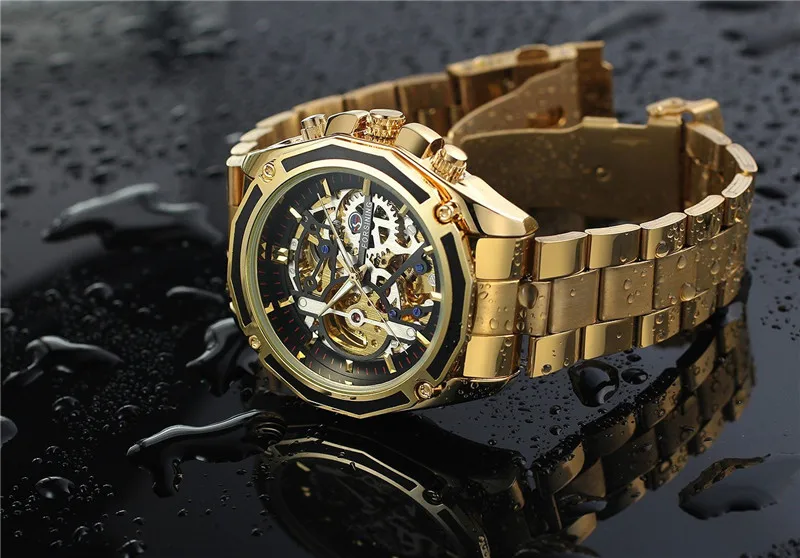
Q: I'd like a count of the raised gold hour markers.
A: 12